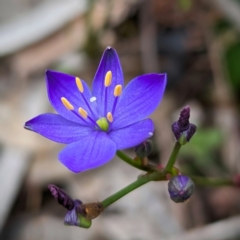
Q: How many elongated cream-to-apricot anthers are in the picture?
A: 6